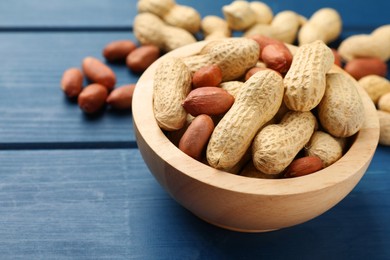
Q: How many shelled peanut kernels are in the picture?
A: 15